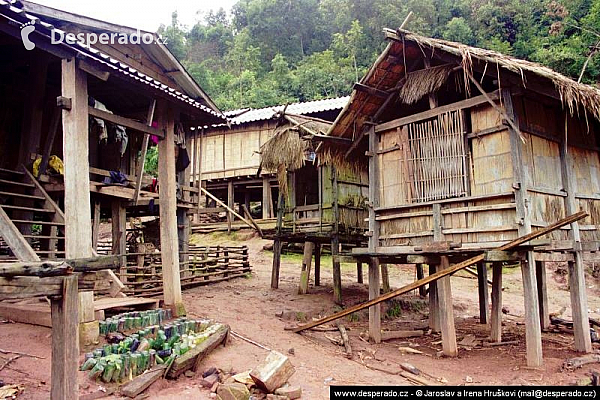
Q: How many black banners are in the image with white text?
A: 1